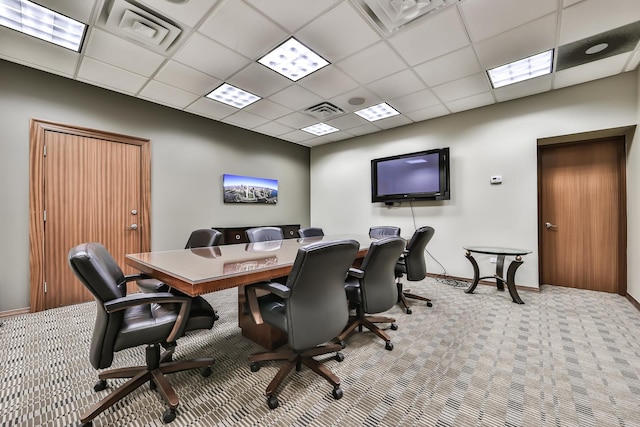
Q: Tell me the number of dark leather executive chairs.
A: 8